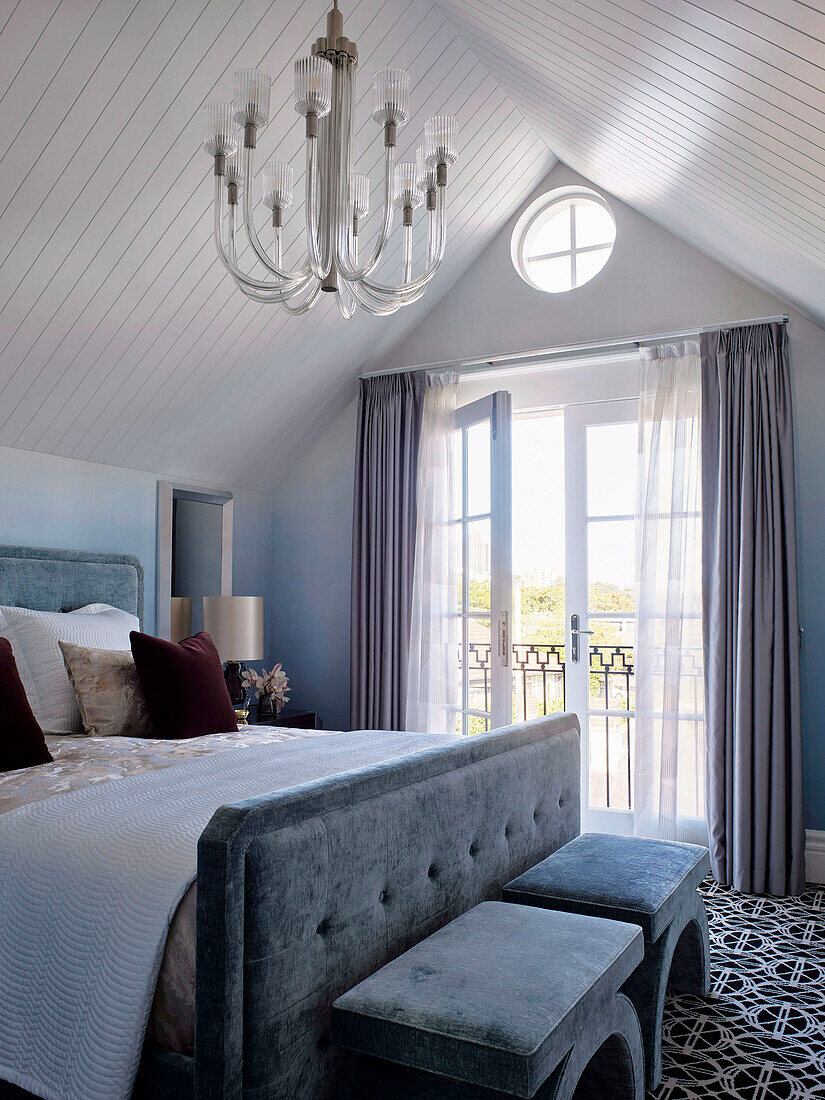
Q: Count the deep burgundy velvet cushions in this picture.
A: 2